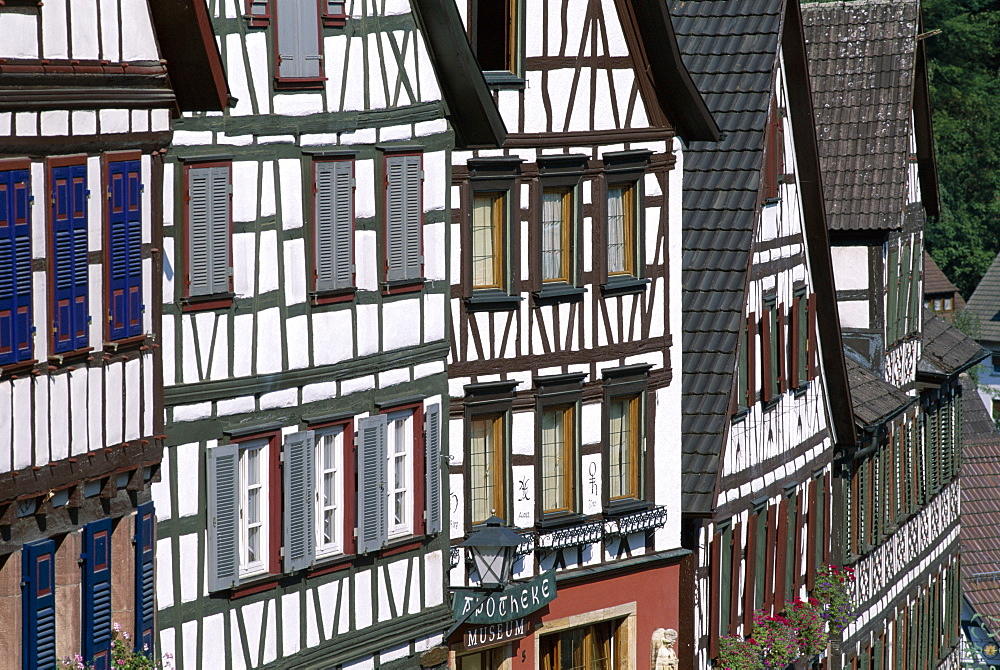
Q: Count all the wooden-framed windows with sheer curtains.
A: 6